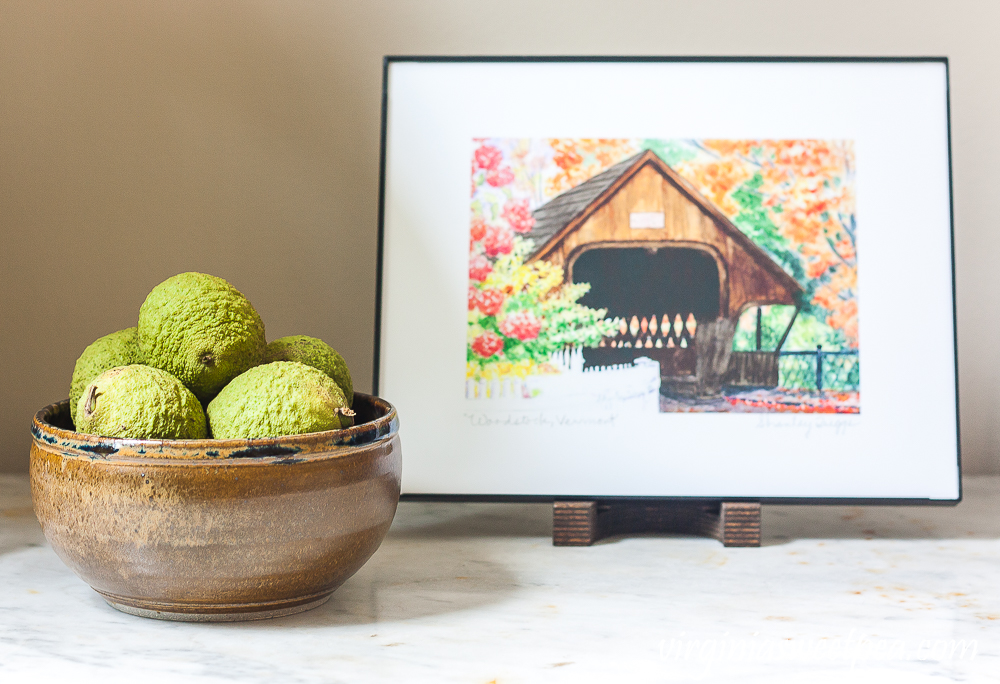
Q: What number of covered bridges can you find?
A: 1